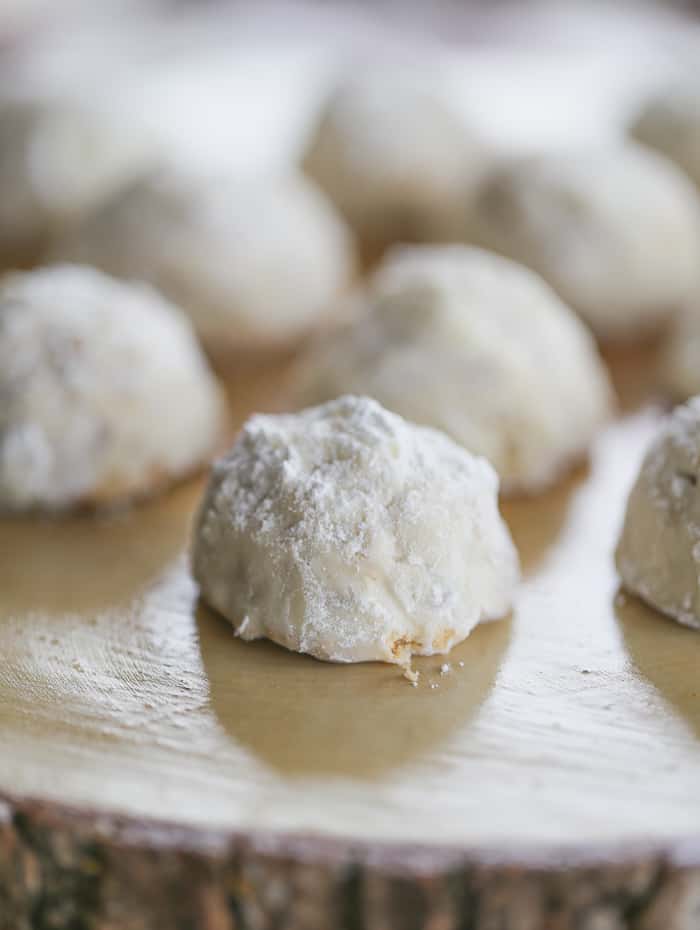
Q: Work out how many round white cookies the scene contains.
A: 10